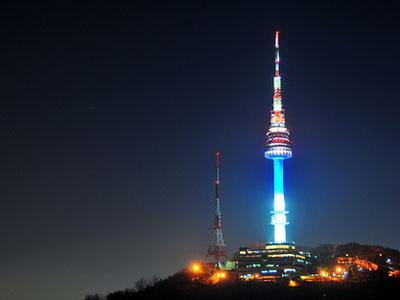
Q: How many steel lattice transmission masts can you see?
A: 1